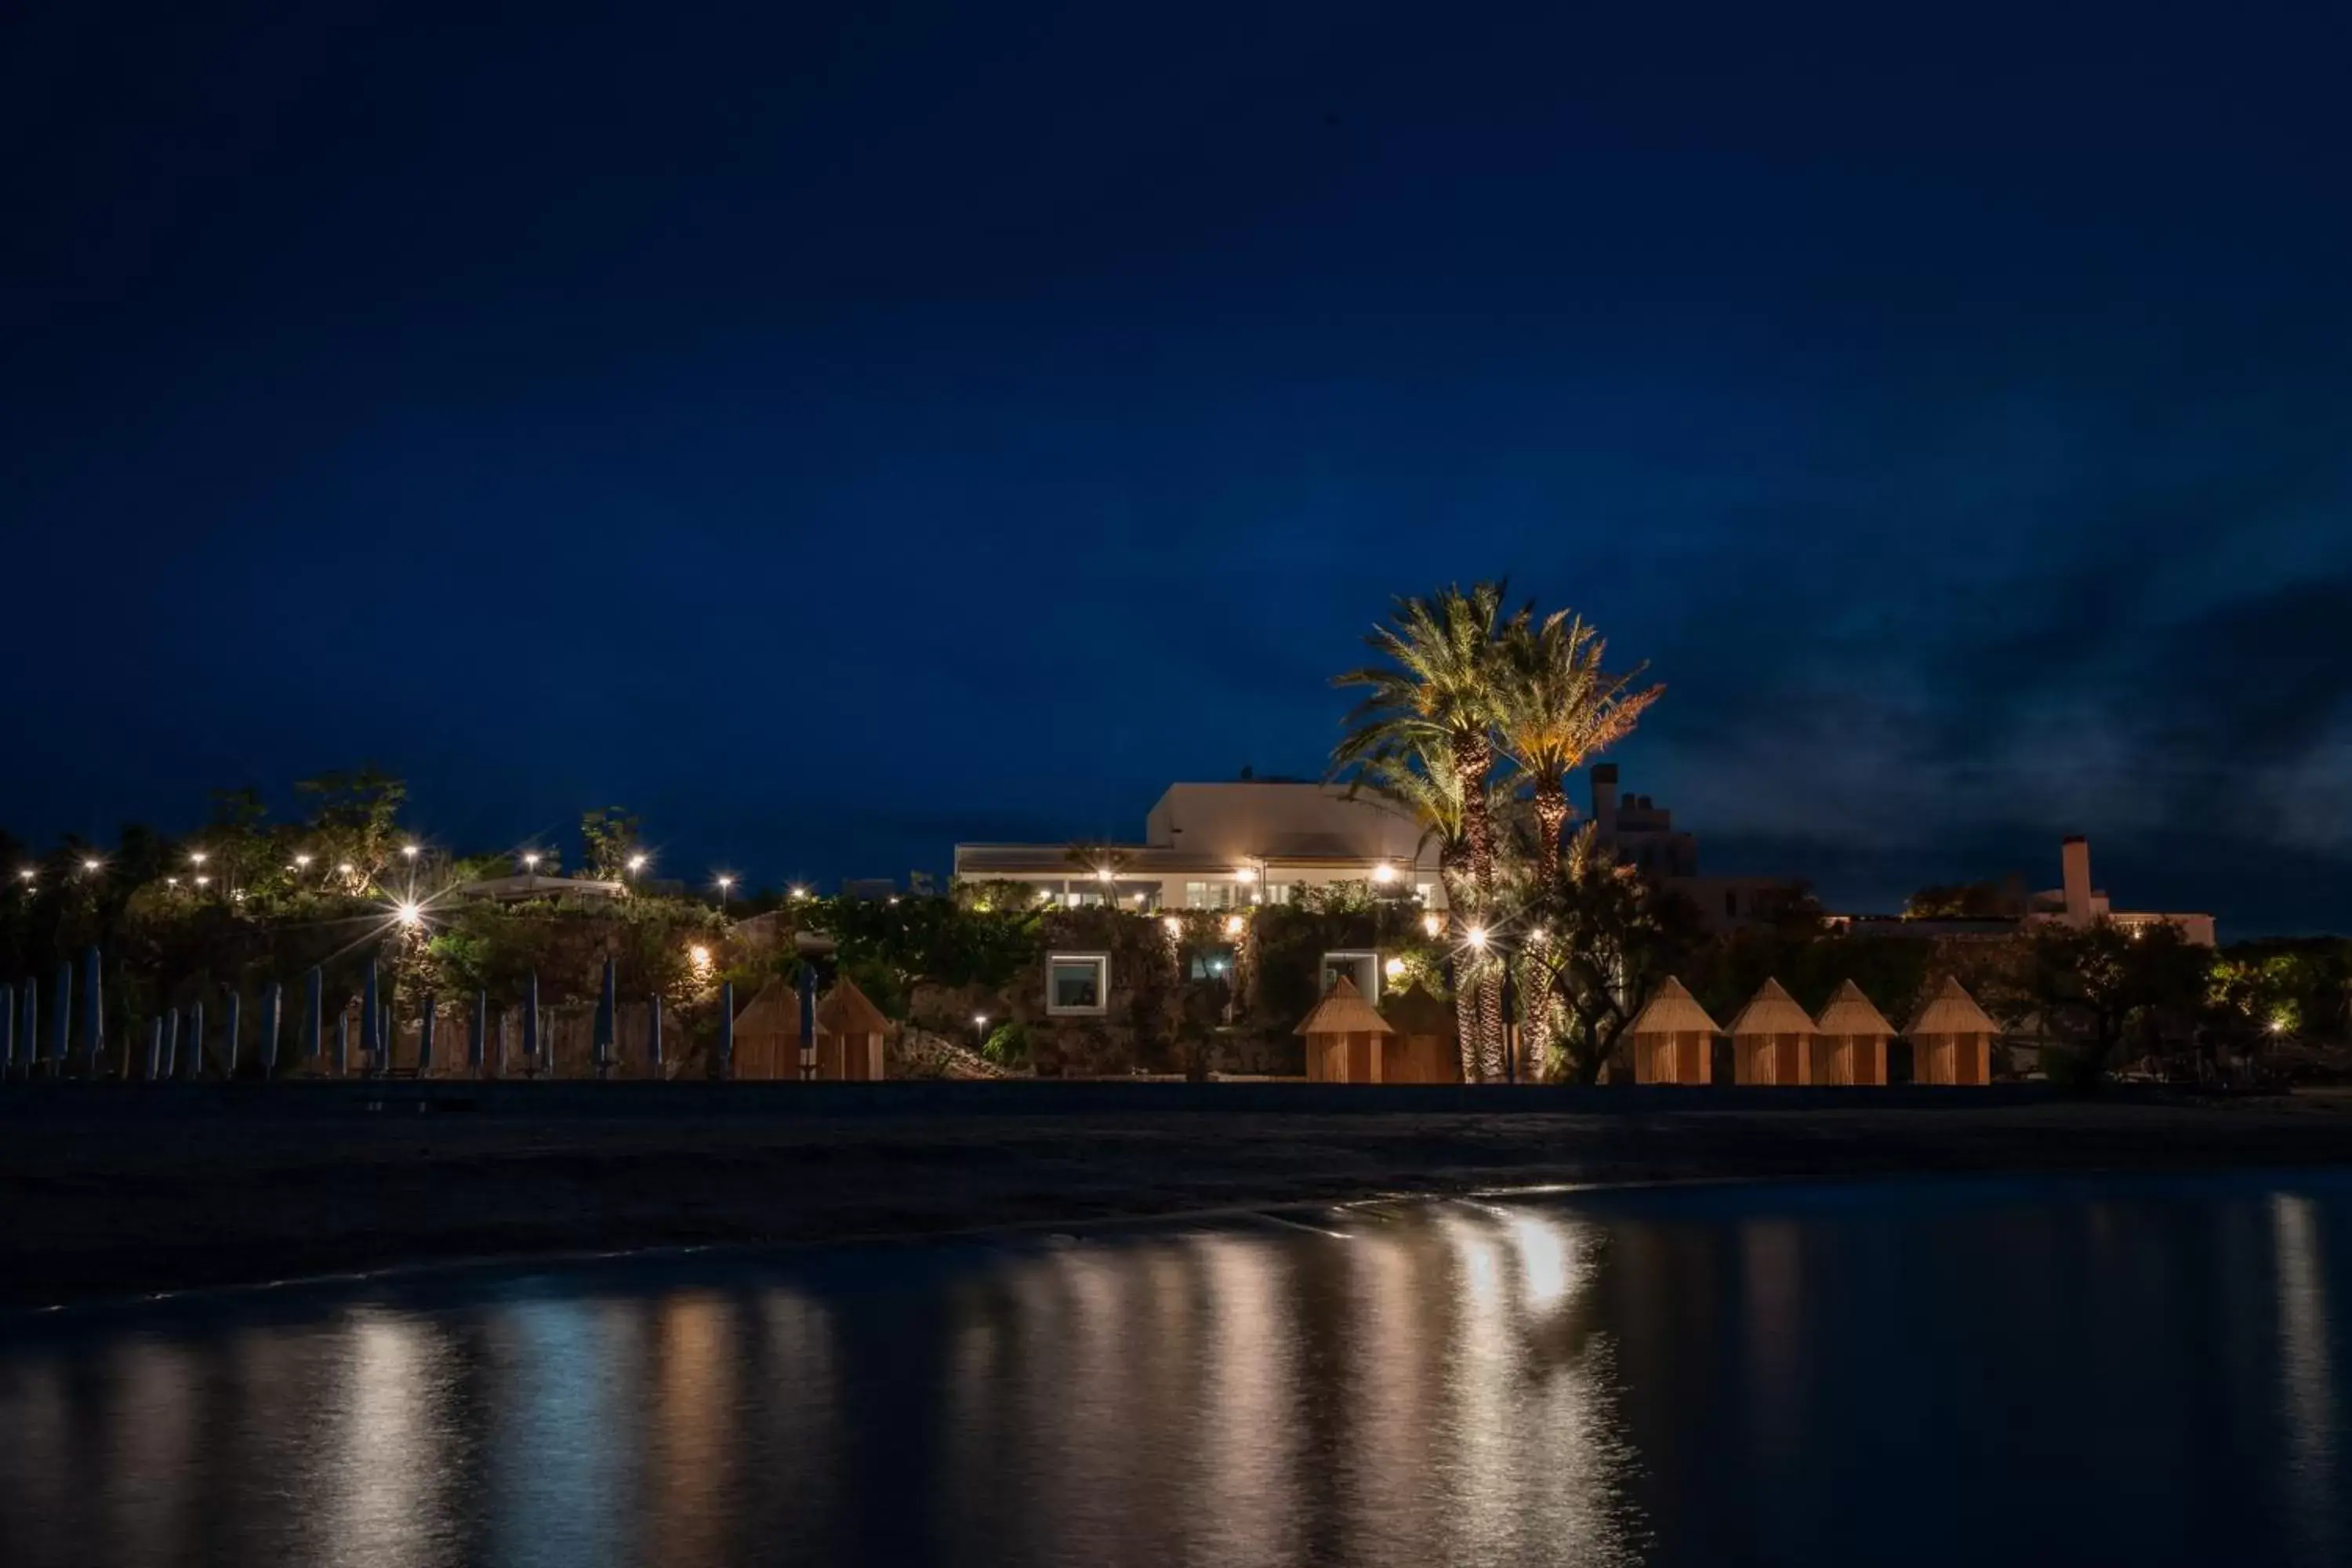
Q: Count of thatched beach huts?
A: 8